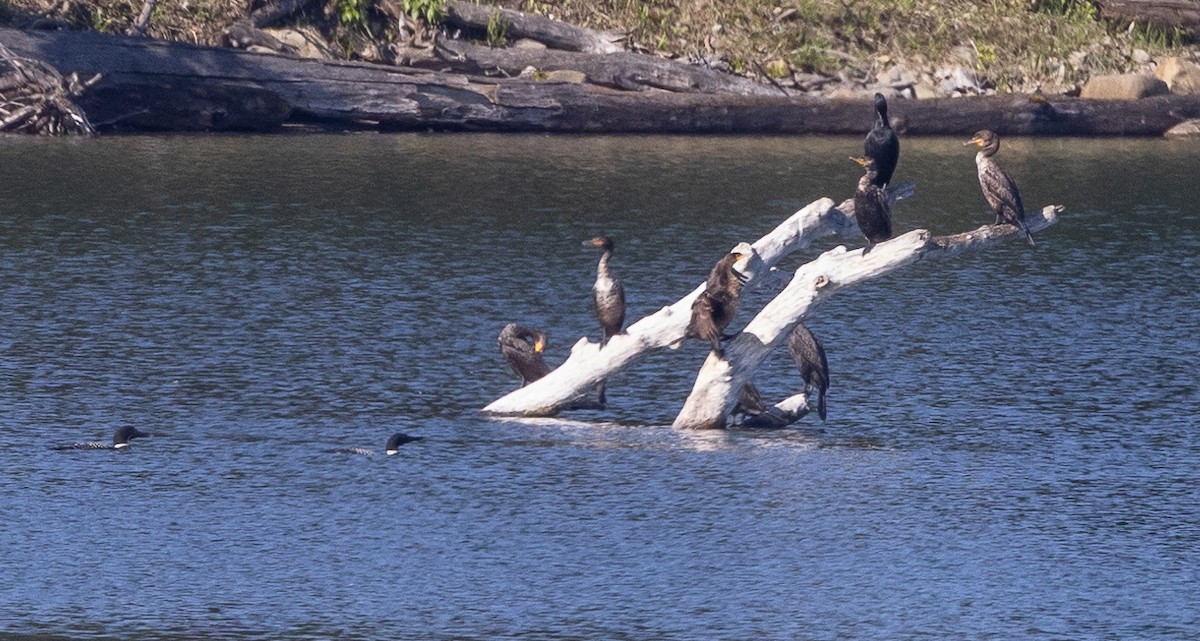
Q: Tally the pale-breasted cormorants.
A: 2